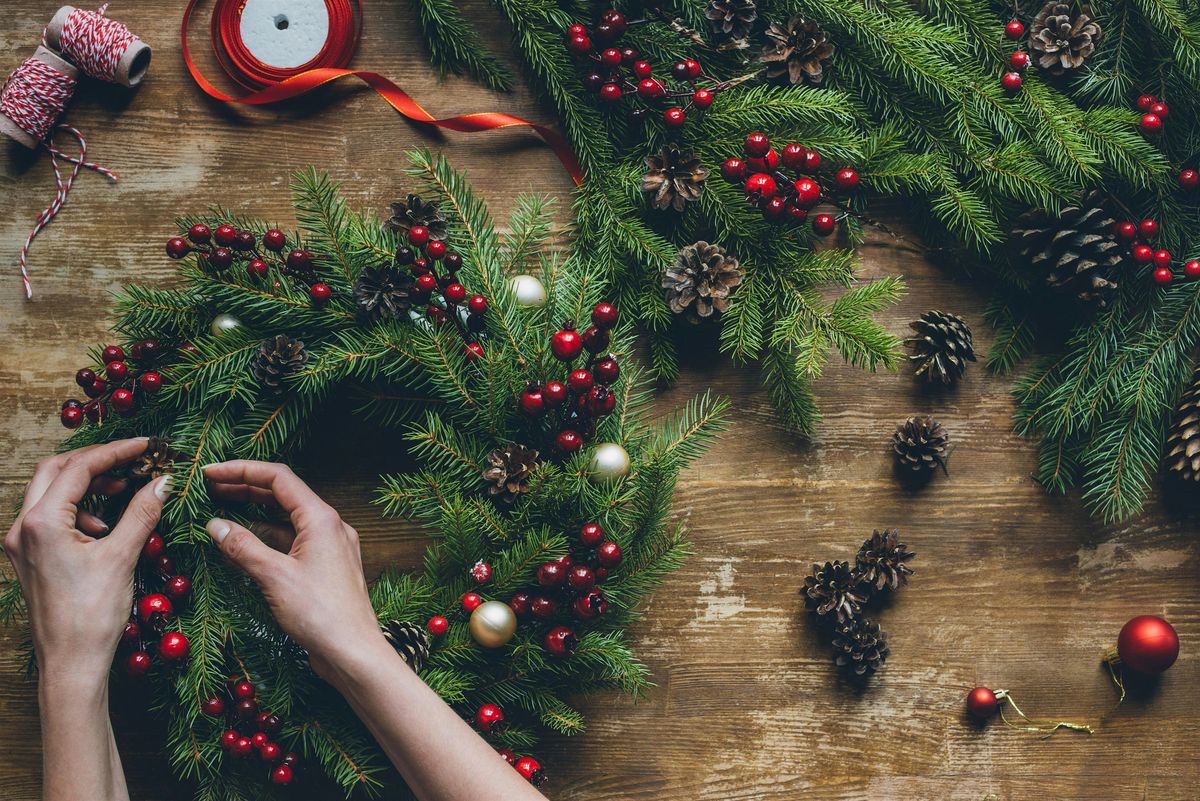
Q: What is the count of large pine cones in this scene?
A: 2